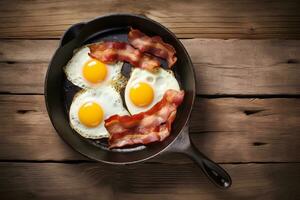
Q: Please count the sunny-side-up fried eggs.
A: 3